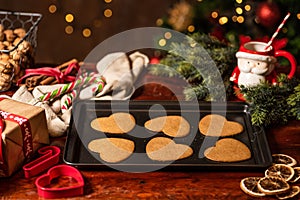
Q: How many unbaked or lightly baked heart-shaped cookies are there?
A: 6